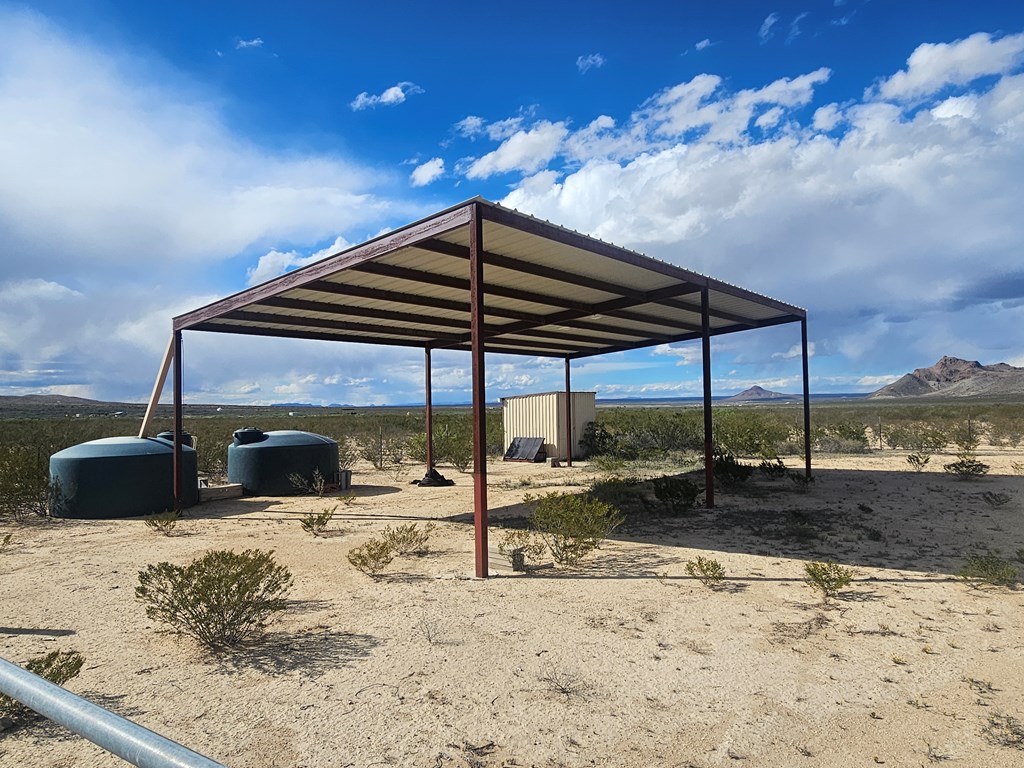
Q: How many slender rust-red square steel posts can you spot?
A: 6